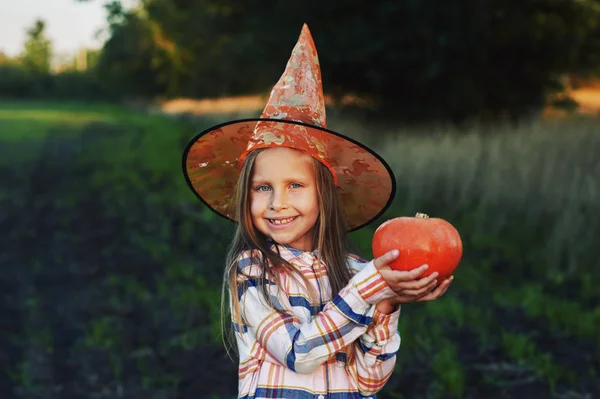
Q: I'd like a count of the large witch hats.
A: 1